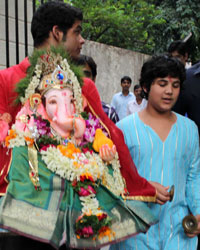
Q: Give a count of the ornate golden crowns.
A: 1